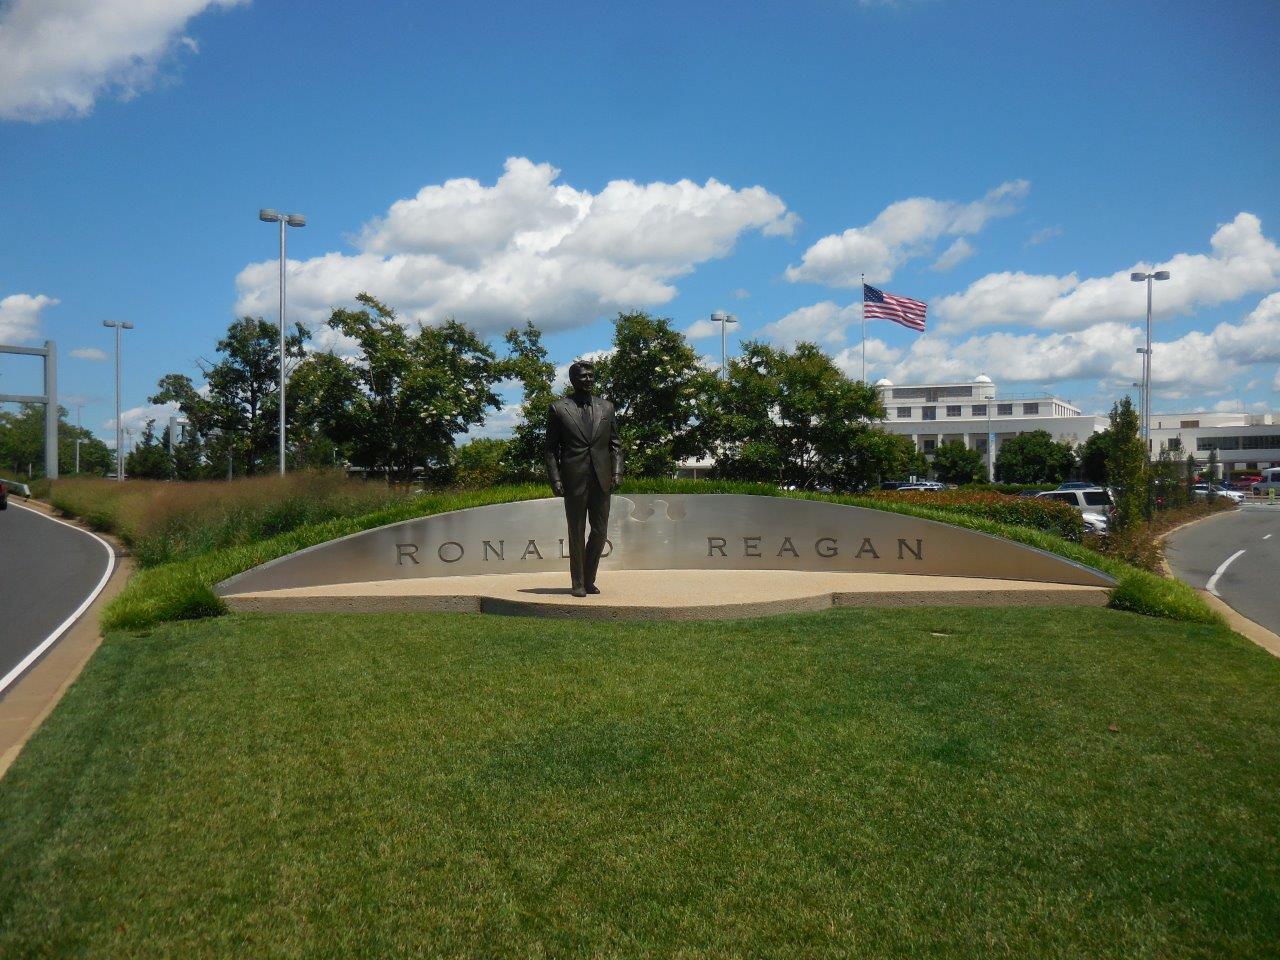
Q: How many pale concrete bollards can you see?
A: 0